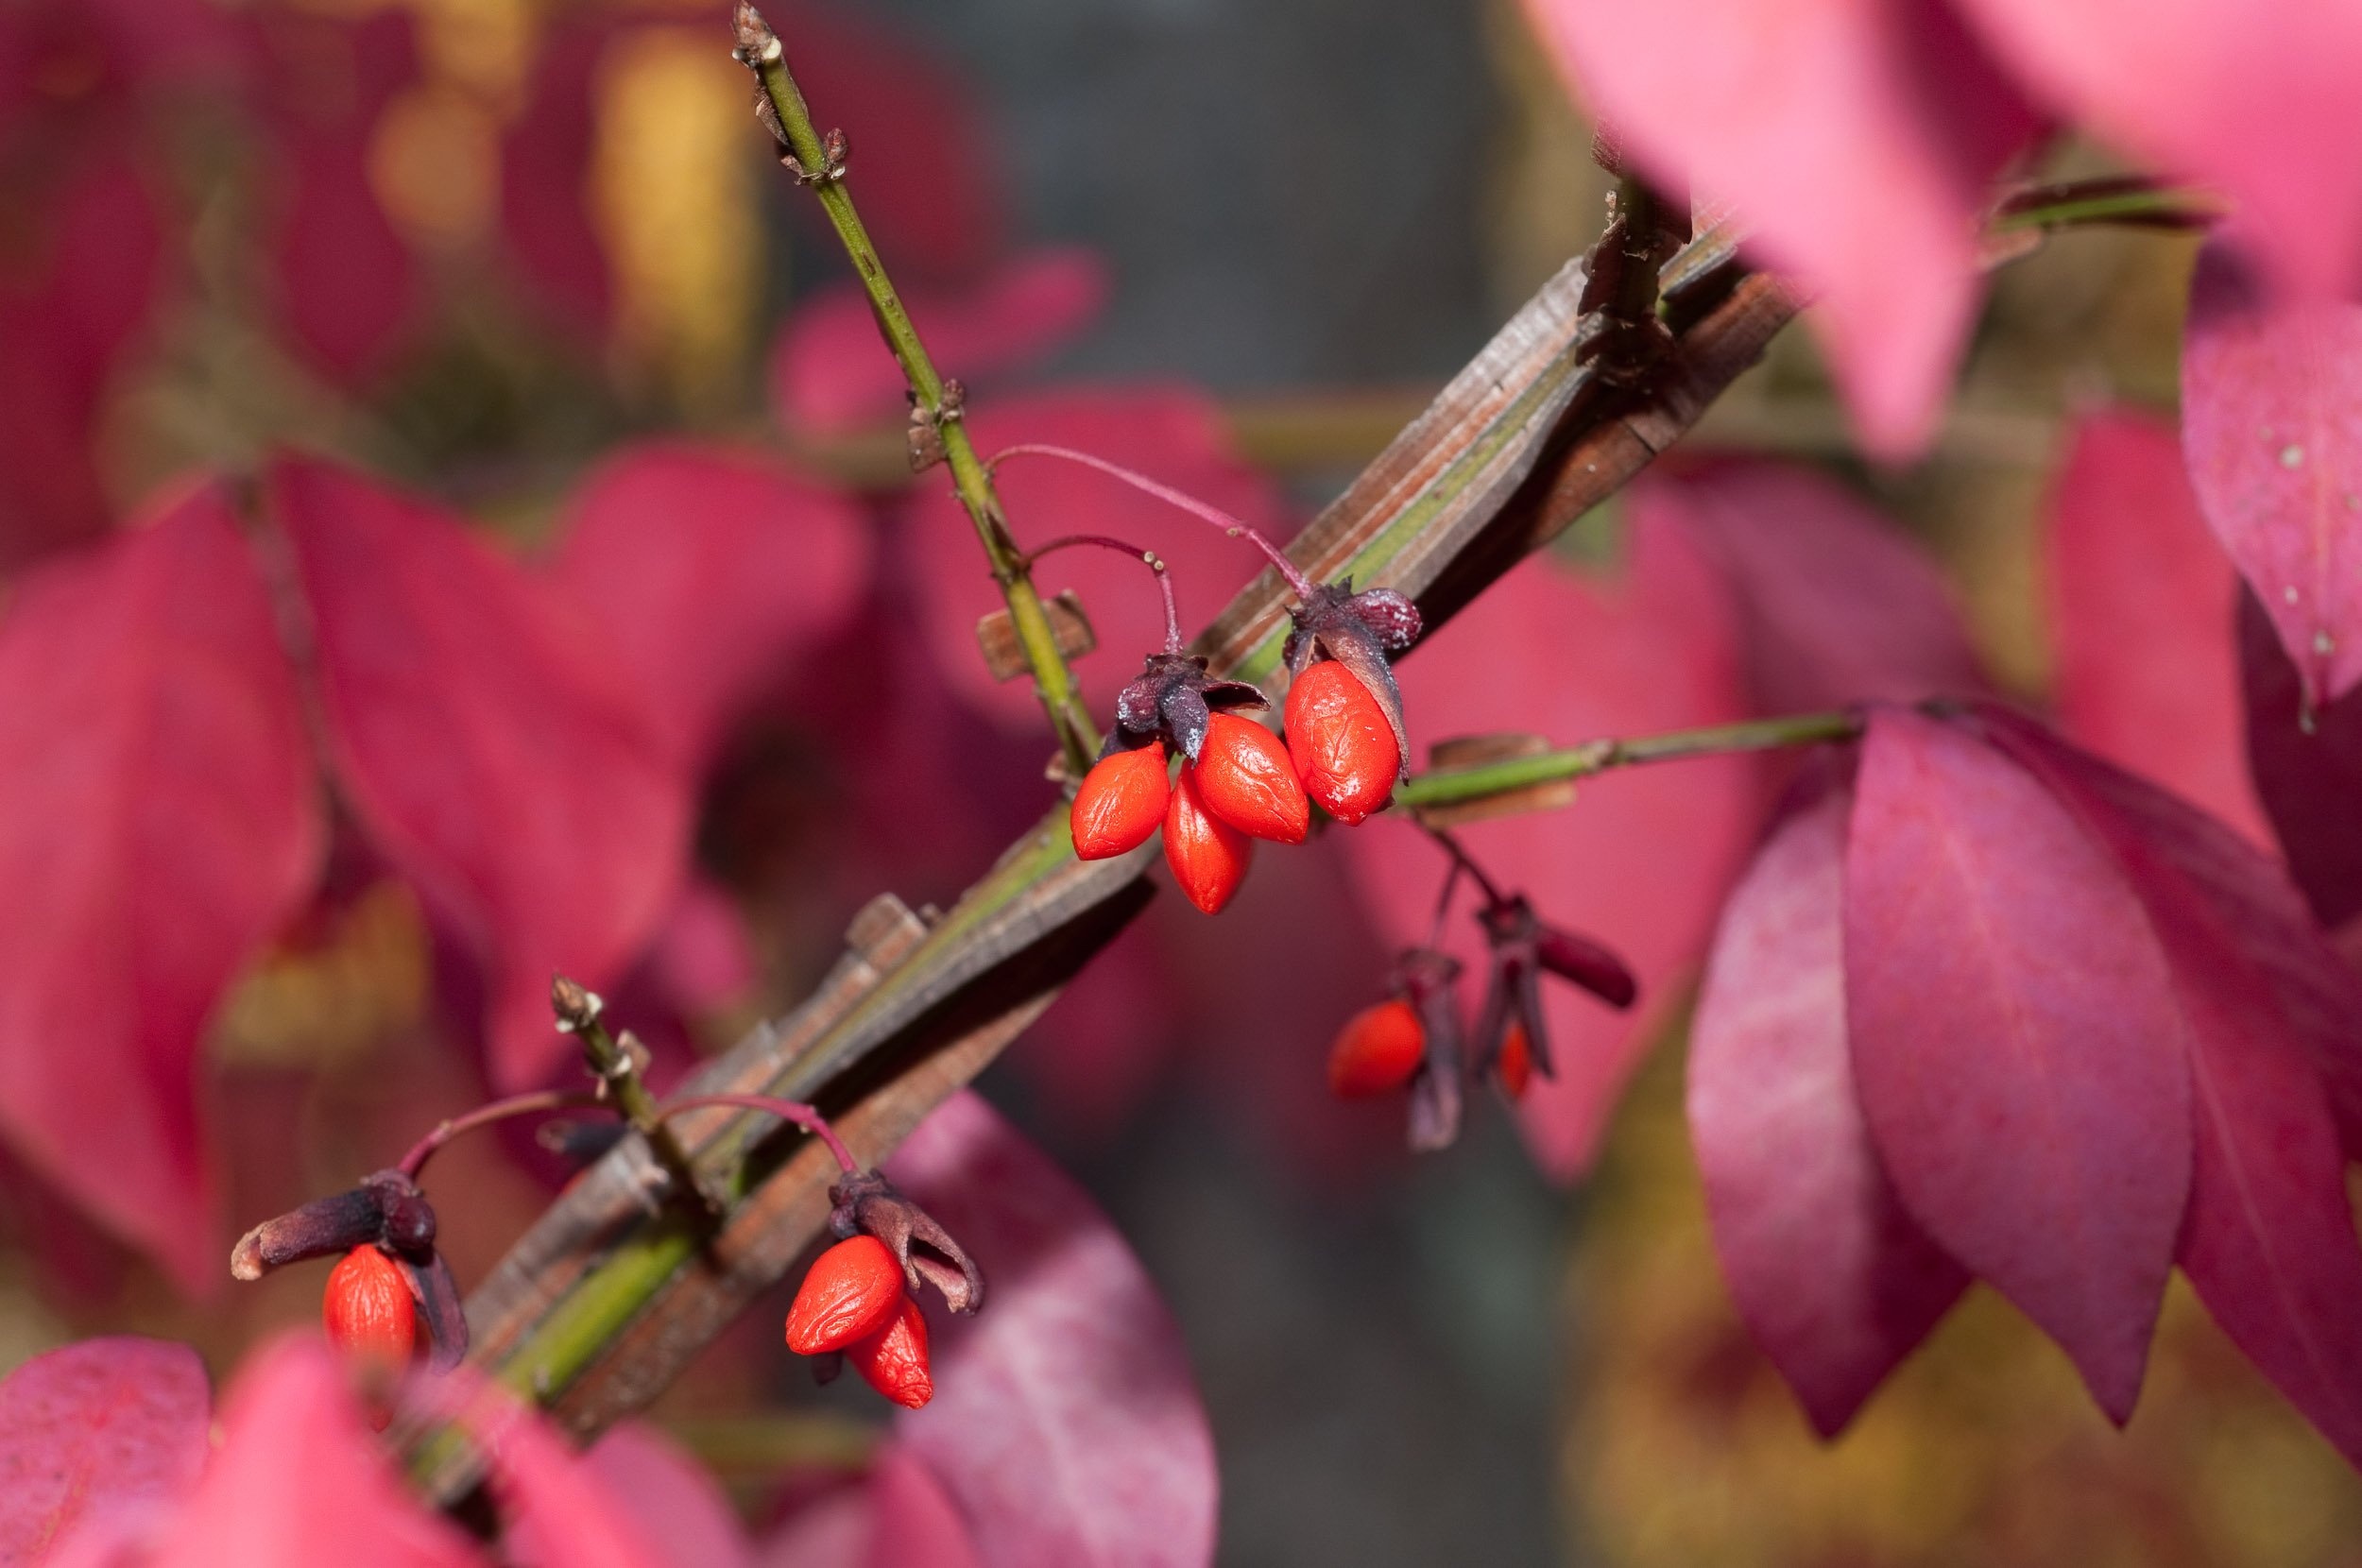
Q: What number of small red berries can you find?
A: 9